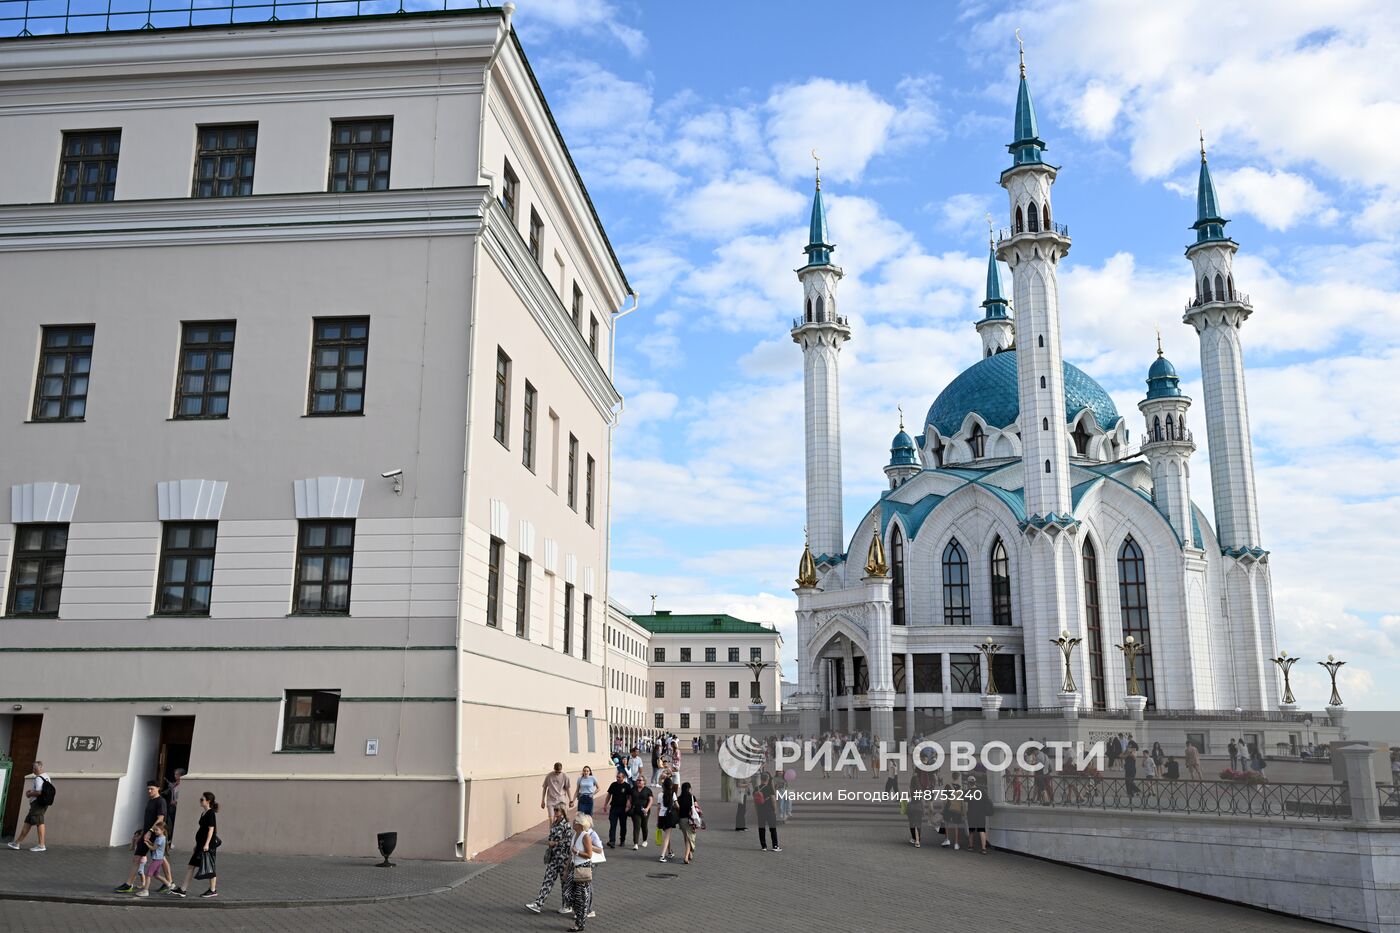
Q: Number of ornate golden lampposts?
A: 6